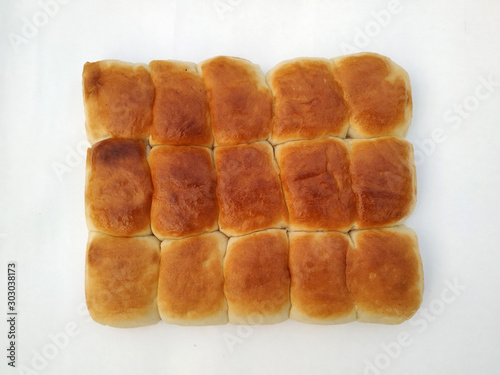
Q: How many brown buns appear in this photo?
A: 15